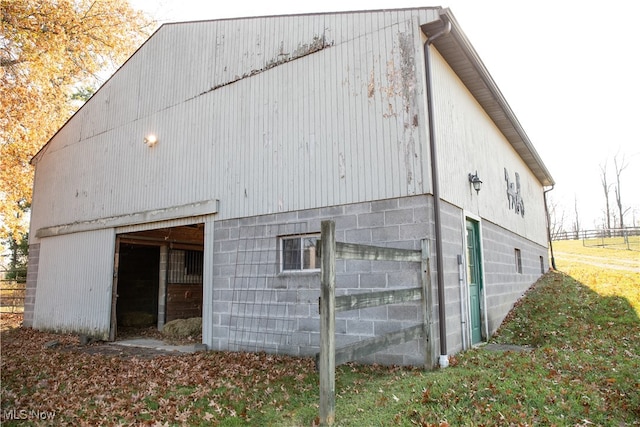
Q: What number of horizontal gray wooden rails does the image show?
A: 3